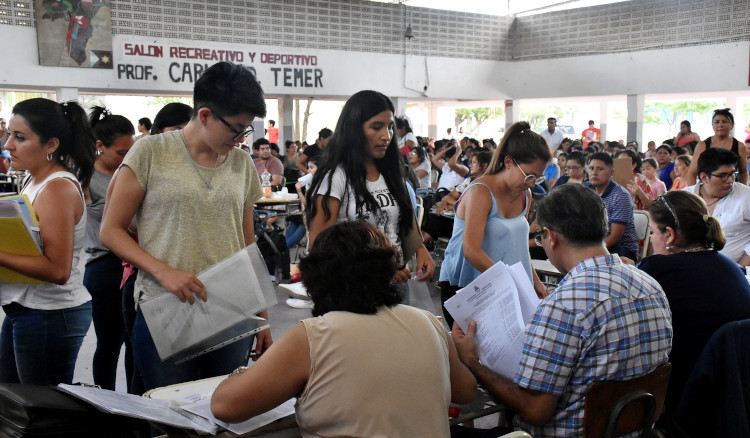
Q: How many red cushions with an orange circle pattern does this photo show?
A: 0